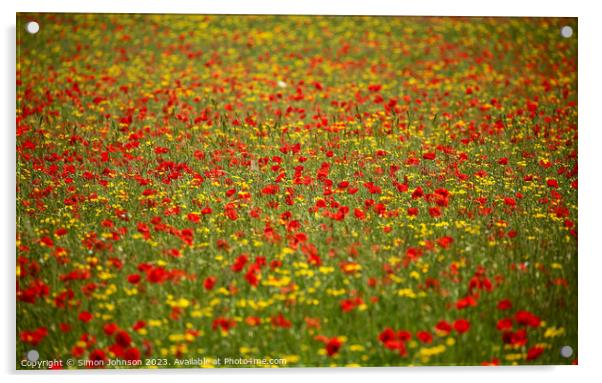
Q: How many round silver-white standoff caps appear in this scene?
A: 4